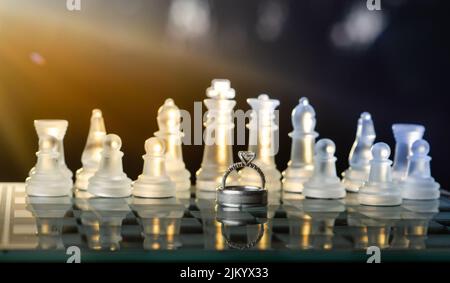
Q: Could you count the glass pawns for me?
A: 6